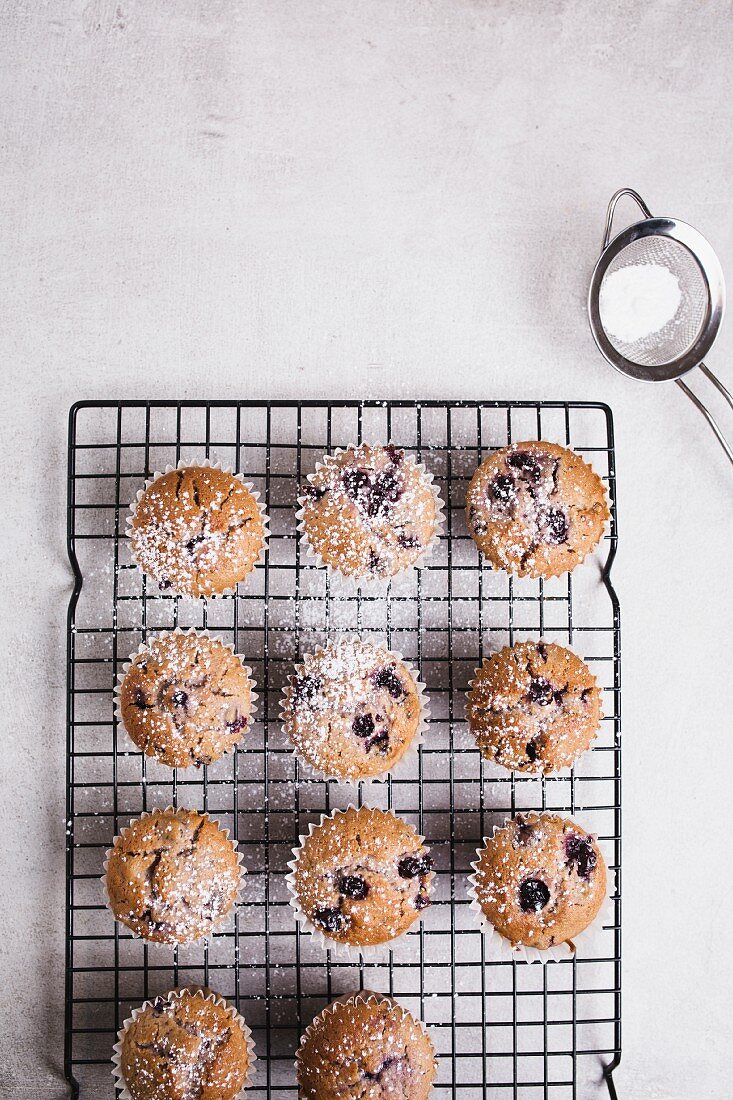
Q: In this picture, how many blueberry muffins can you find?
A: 11